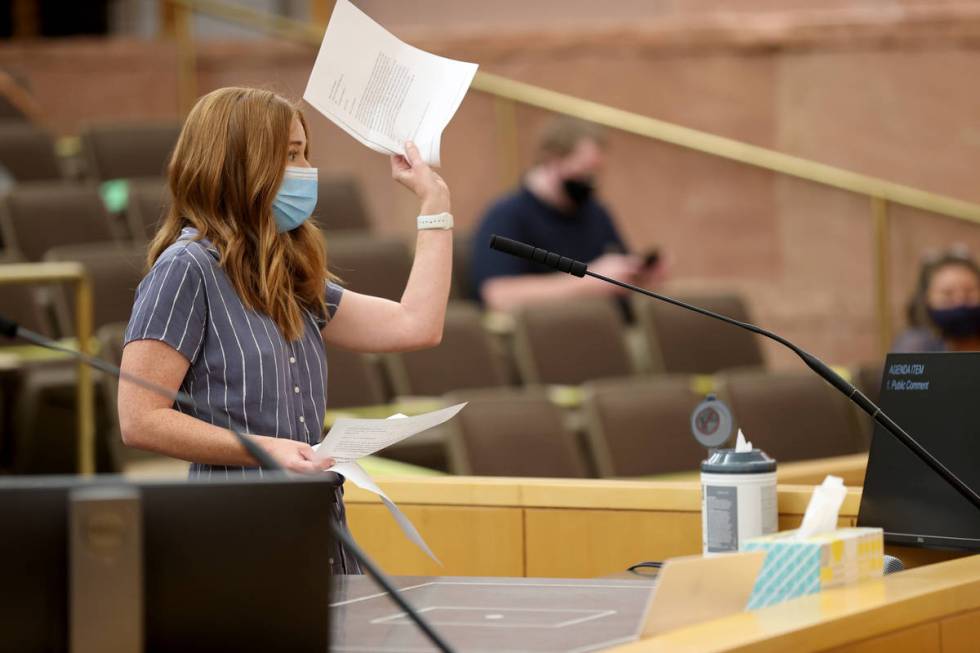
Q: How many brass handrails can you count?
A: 2